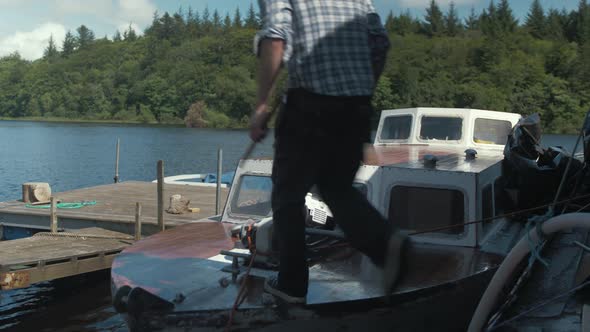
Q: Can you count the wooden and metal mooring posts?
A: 5